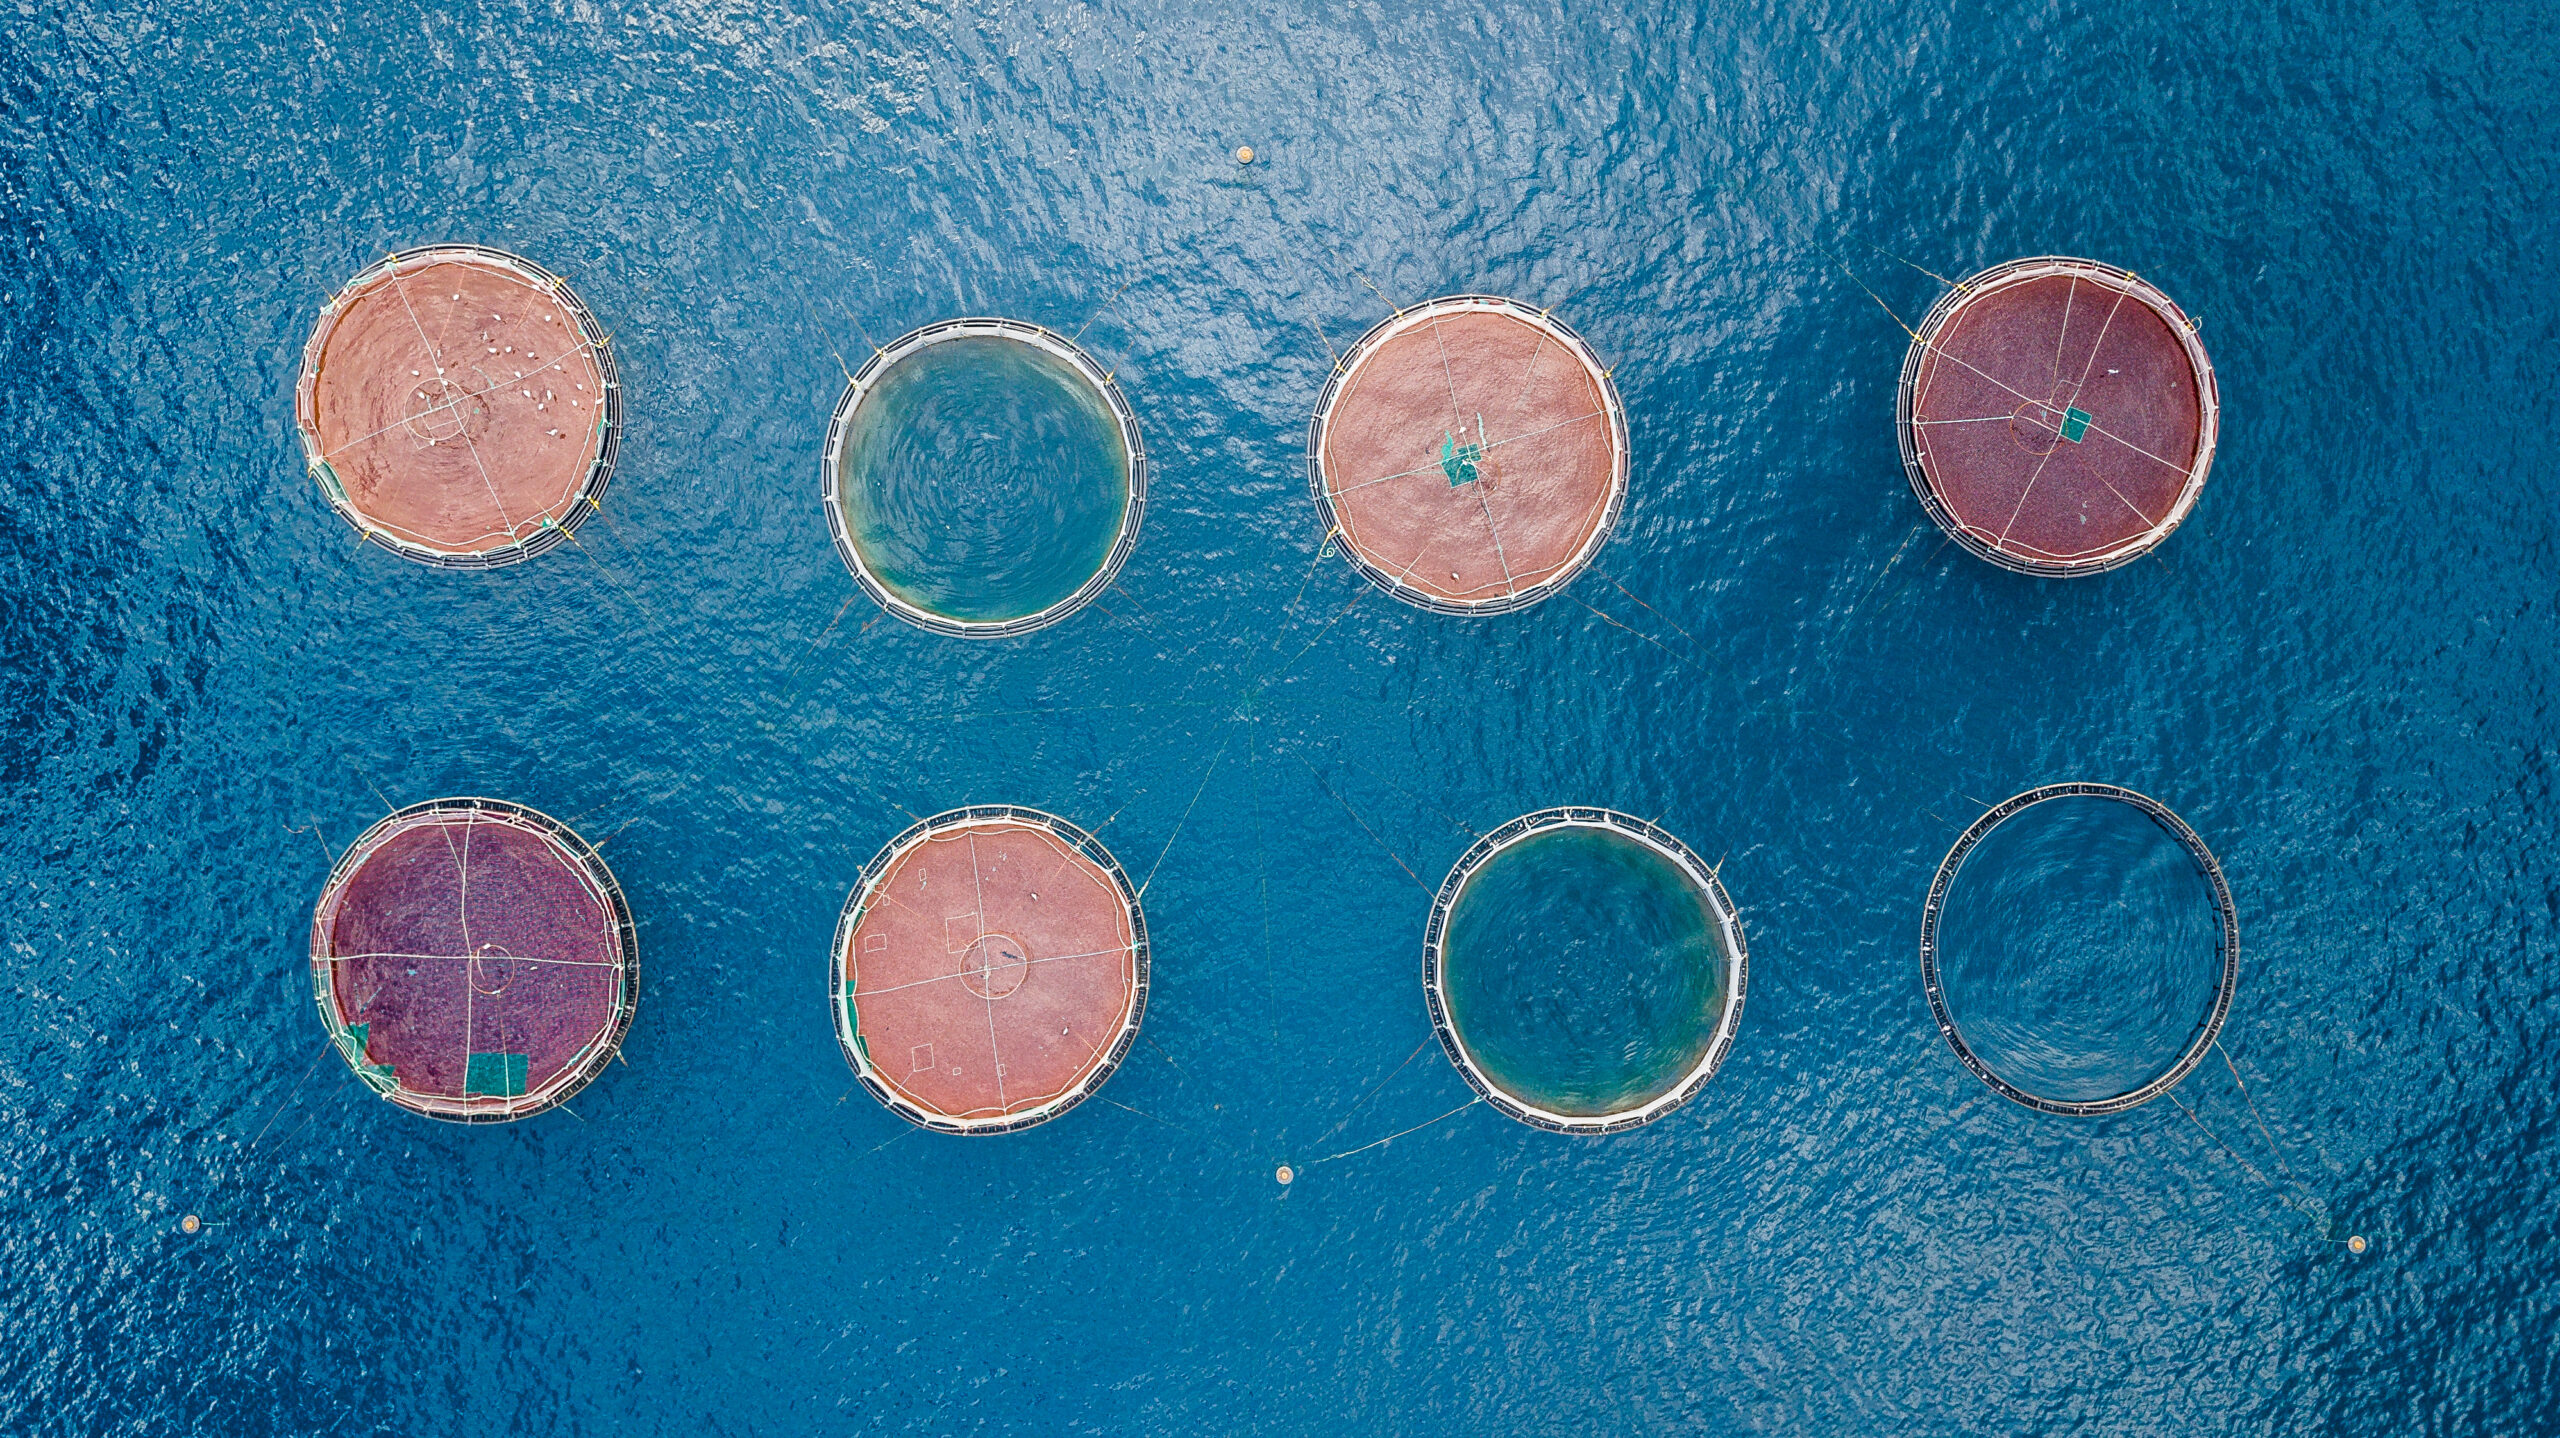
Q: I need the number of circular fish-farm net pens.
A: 8